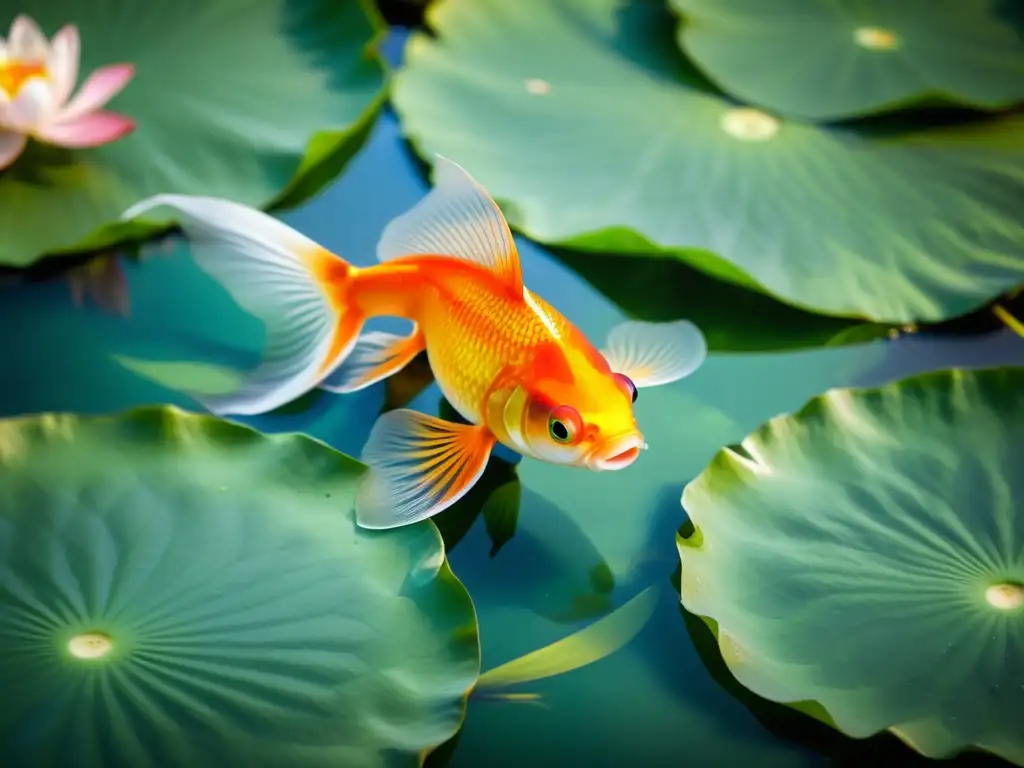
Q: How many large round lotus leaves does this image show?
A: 5